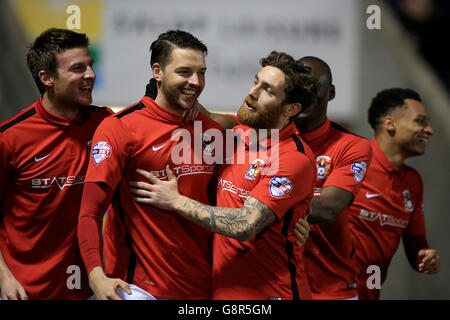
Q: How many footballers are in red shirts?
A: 5